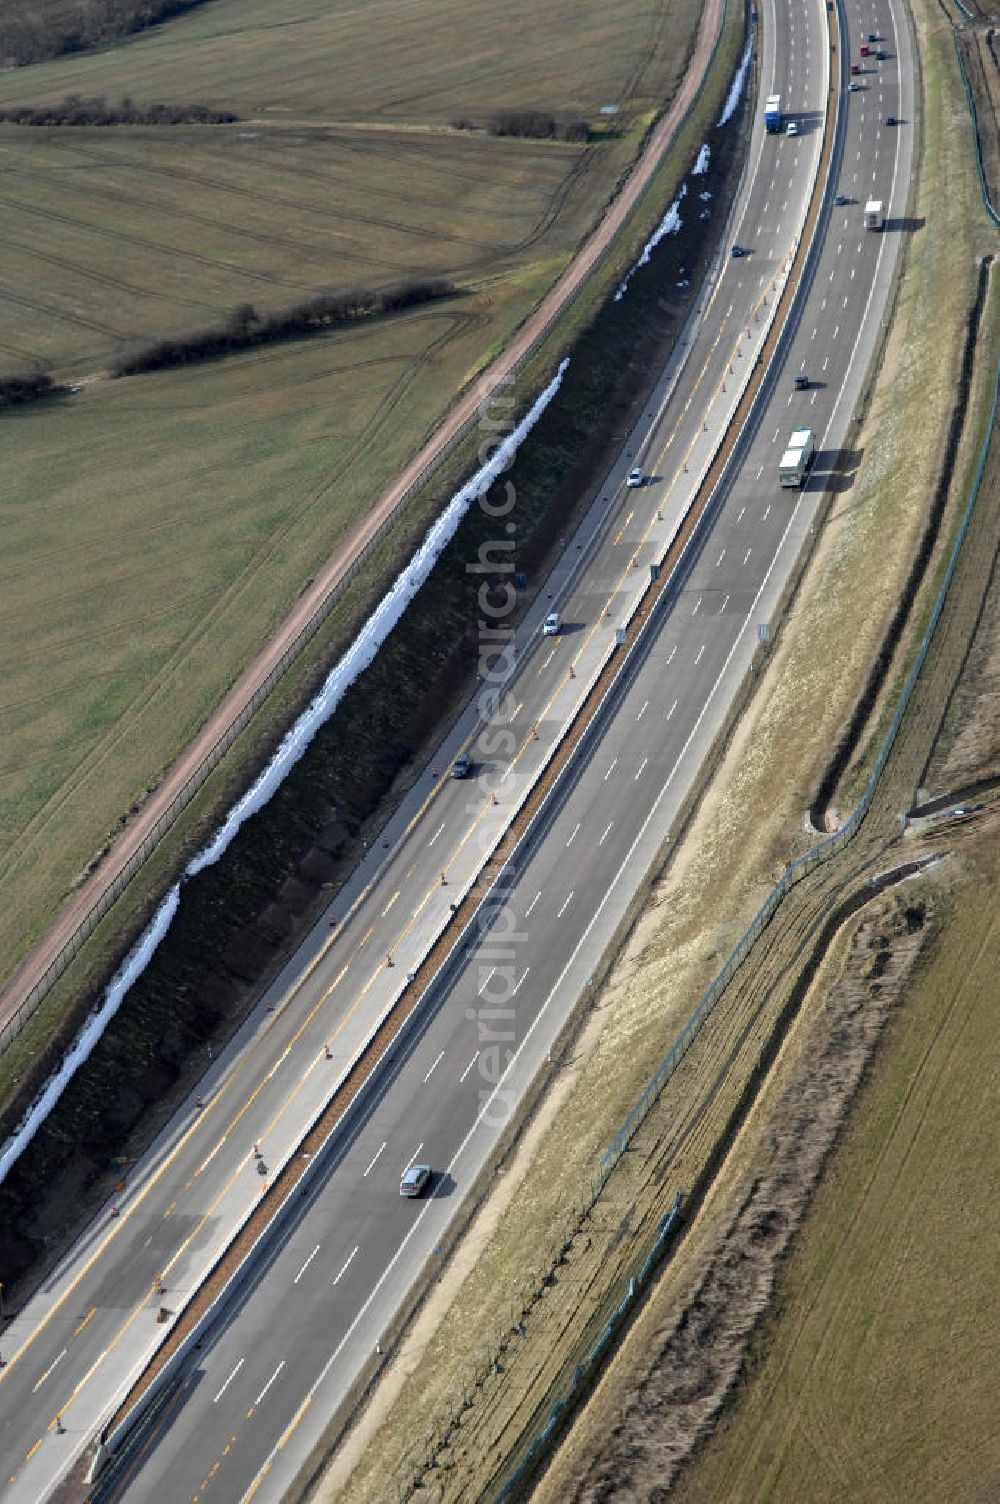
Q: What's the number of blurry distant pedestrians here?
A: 0